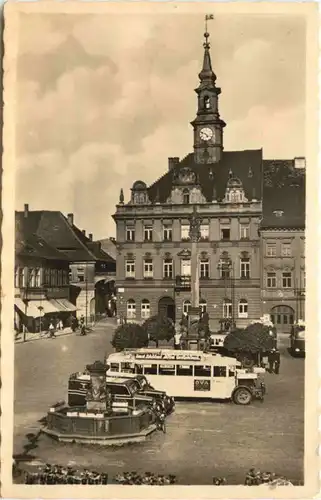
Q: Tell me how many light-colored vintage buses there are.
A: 1